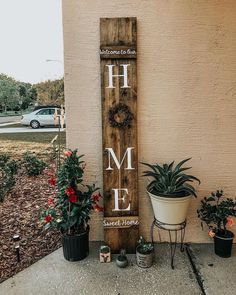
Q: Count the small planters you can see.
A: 3